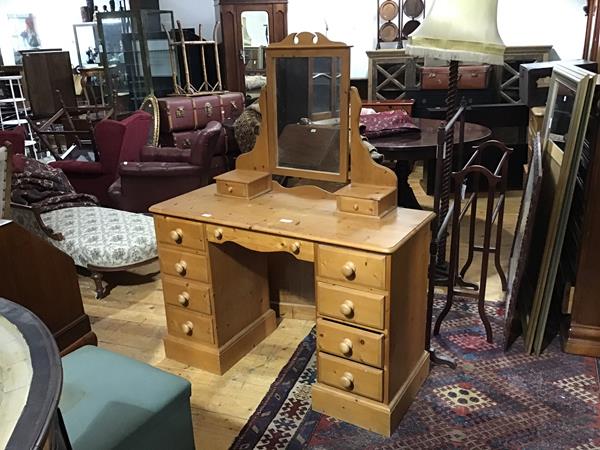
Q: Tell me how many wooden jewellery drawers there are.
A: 2